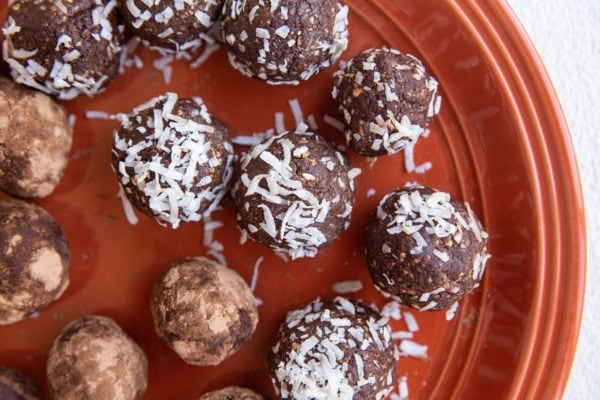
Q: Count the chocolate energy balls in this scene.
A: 14